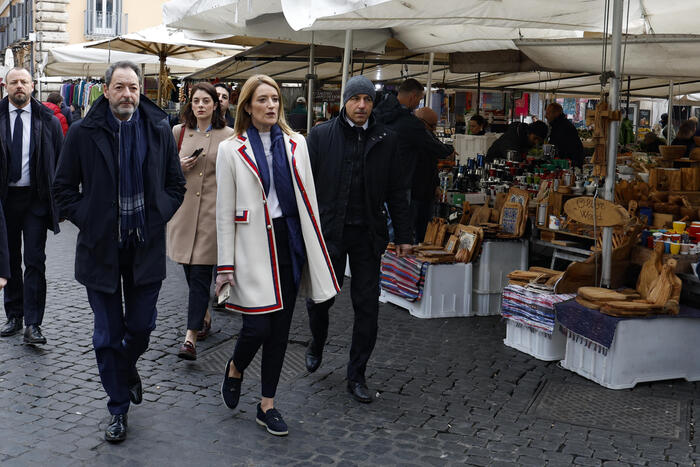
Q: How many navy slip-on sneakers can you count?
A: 2